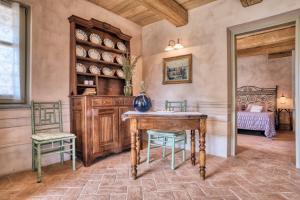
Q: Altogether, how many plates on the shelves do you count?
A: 12